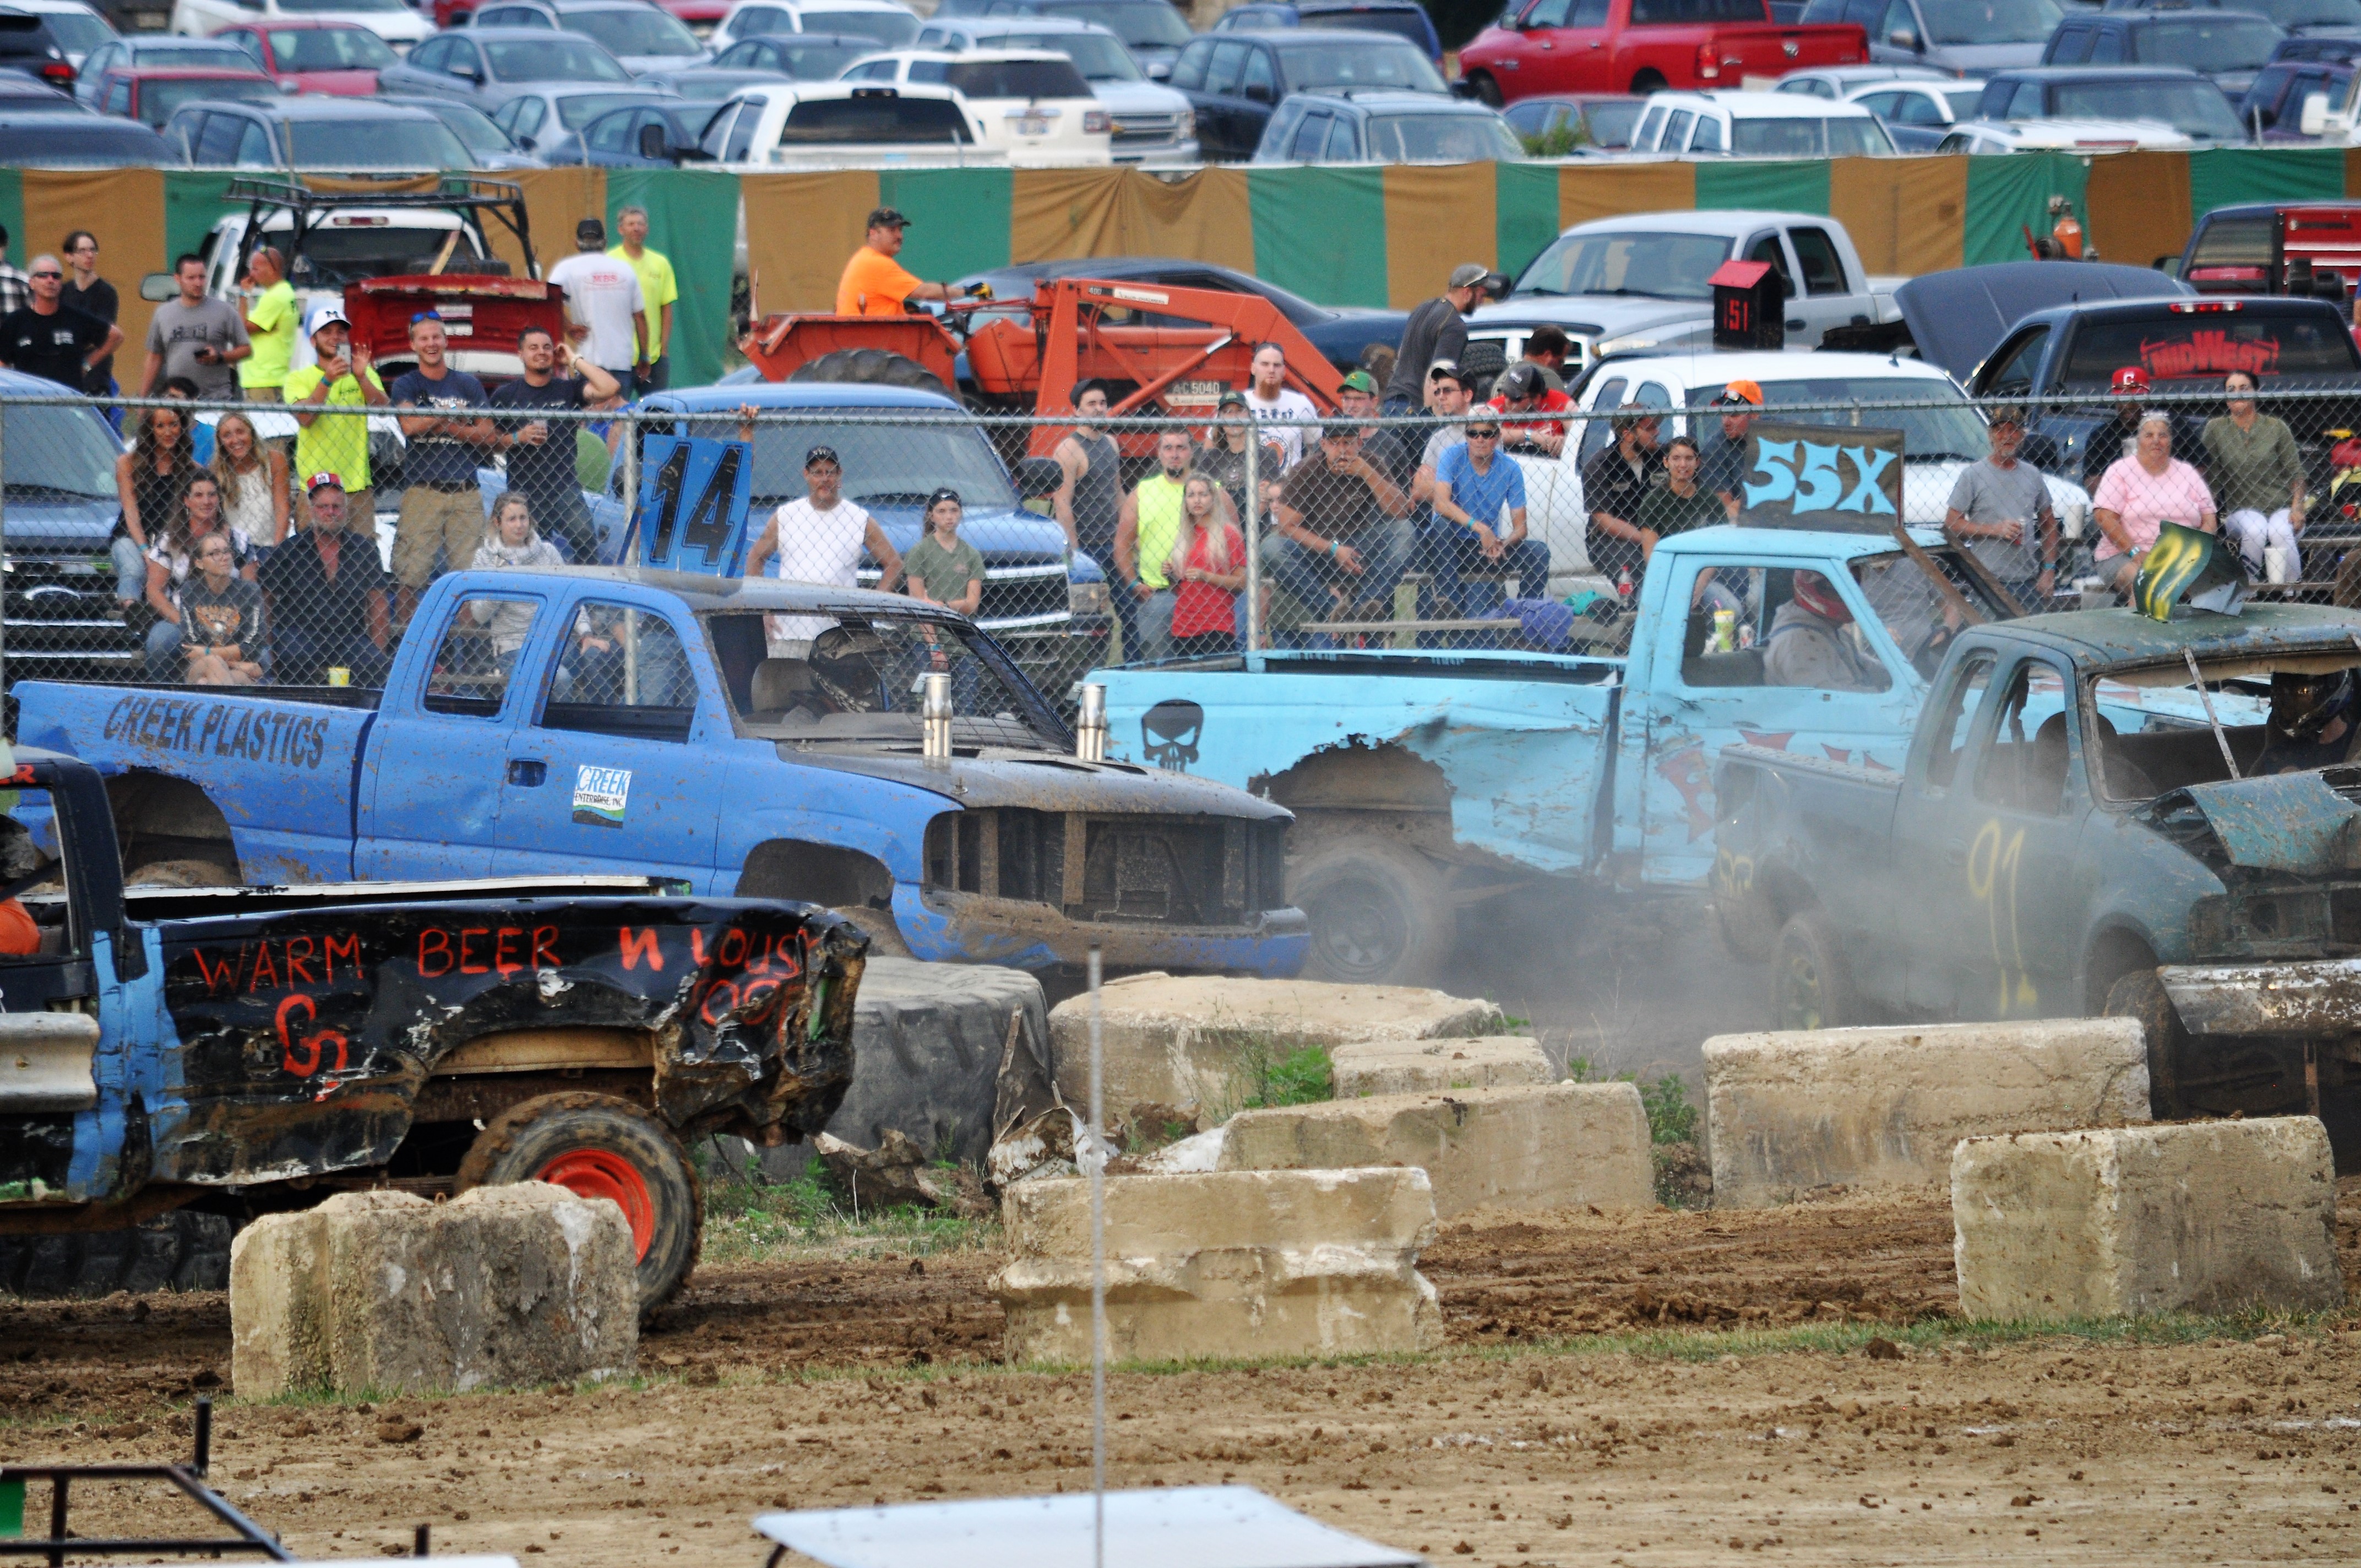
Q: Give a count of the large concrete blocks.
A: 7